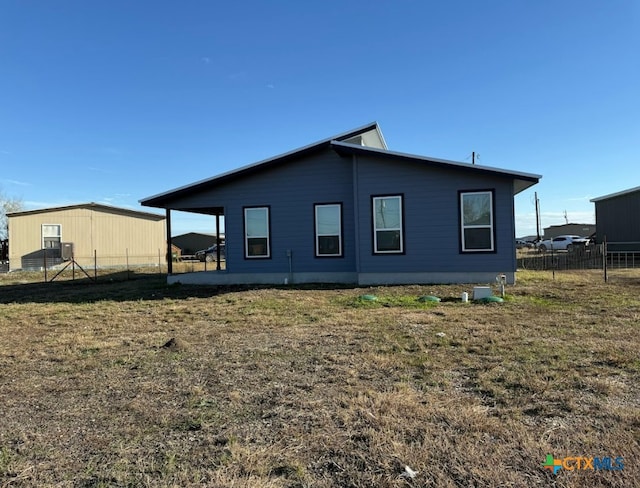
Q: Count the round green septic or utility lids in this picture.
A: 3